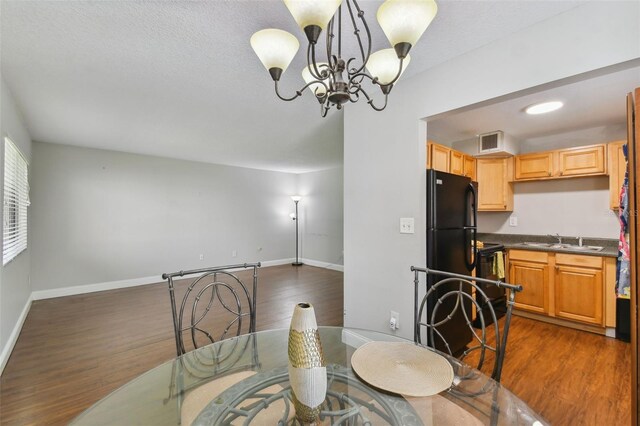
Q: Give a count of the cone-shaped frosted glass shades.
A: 5